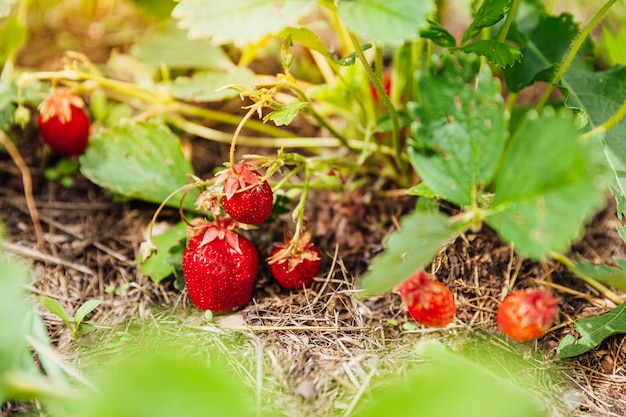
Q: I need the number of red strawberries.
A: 6